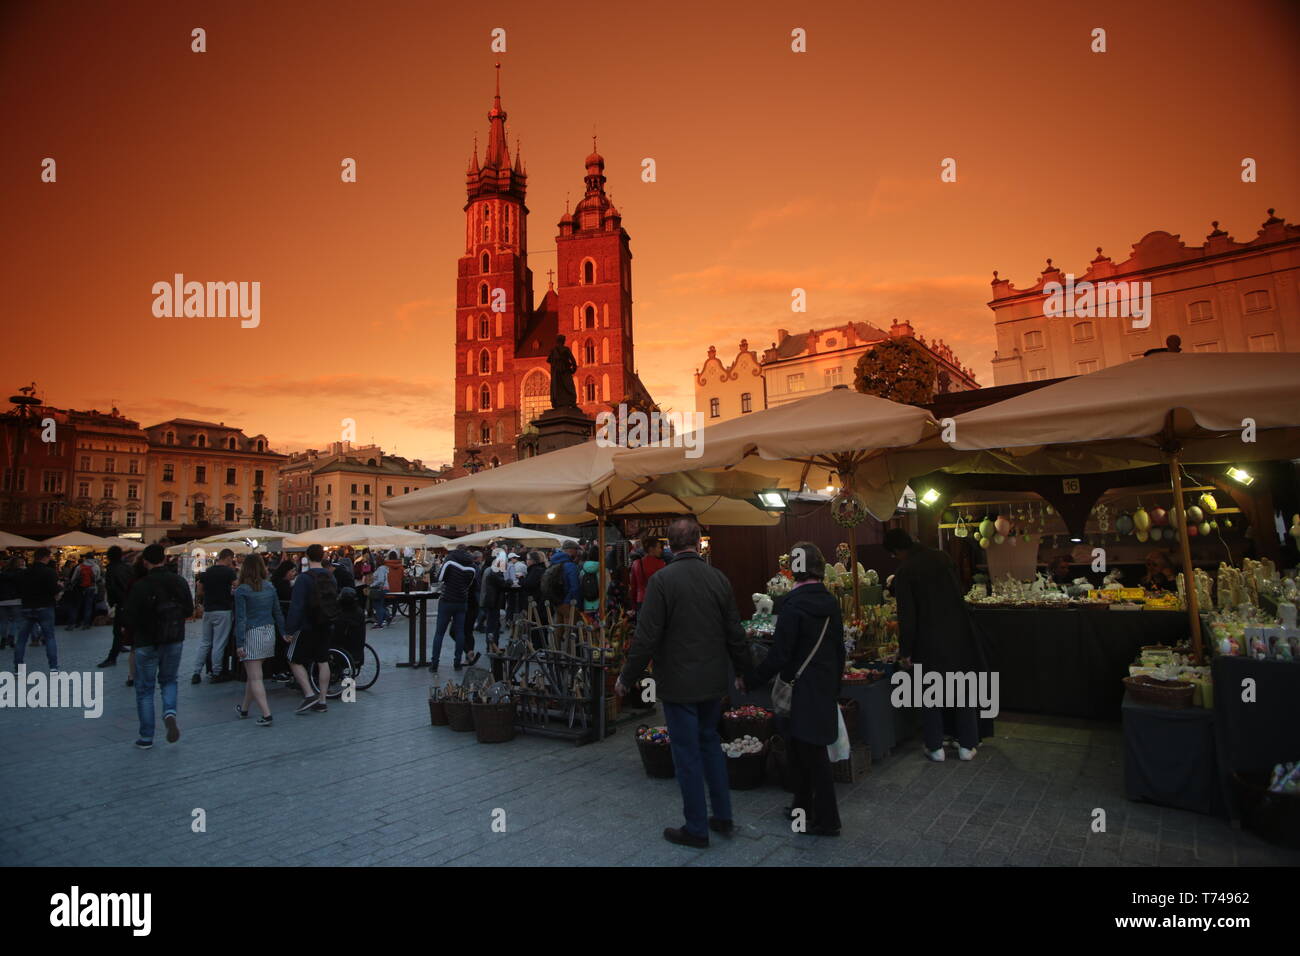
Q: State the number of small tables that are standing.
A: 1